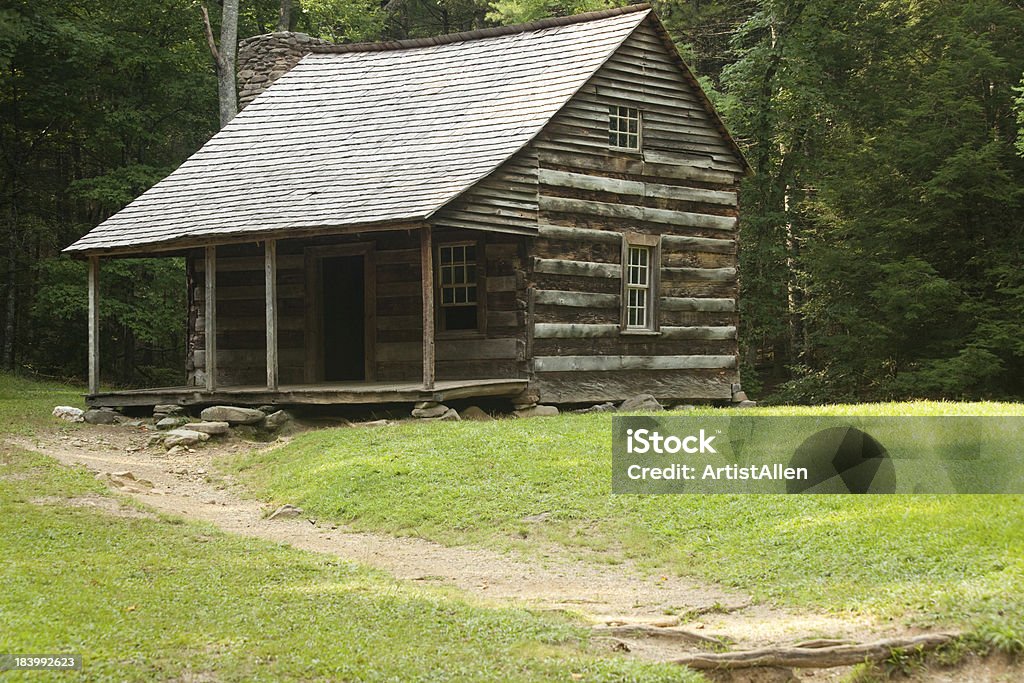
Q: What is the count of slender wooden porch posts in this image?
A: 4